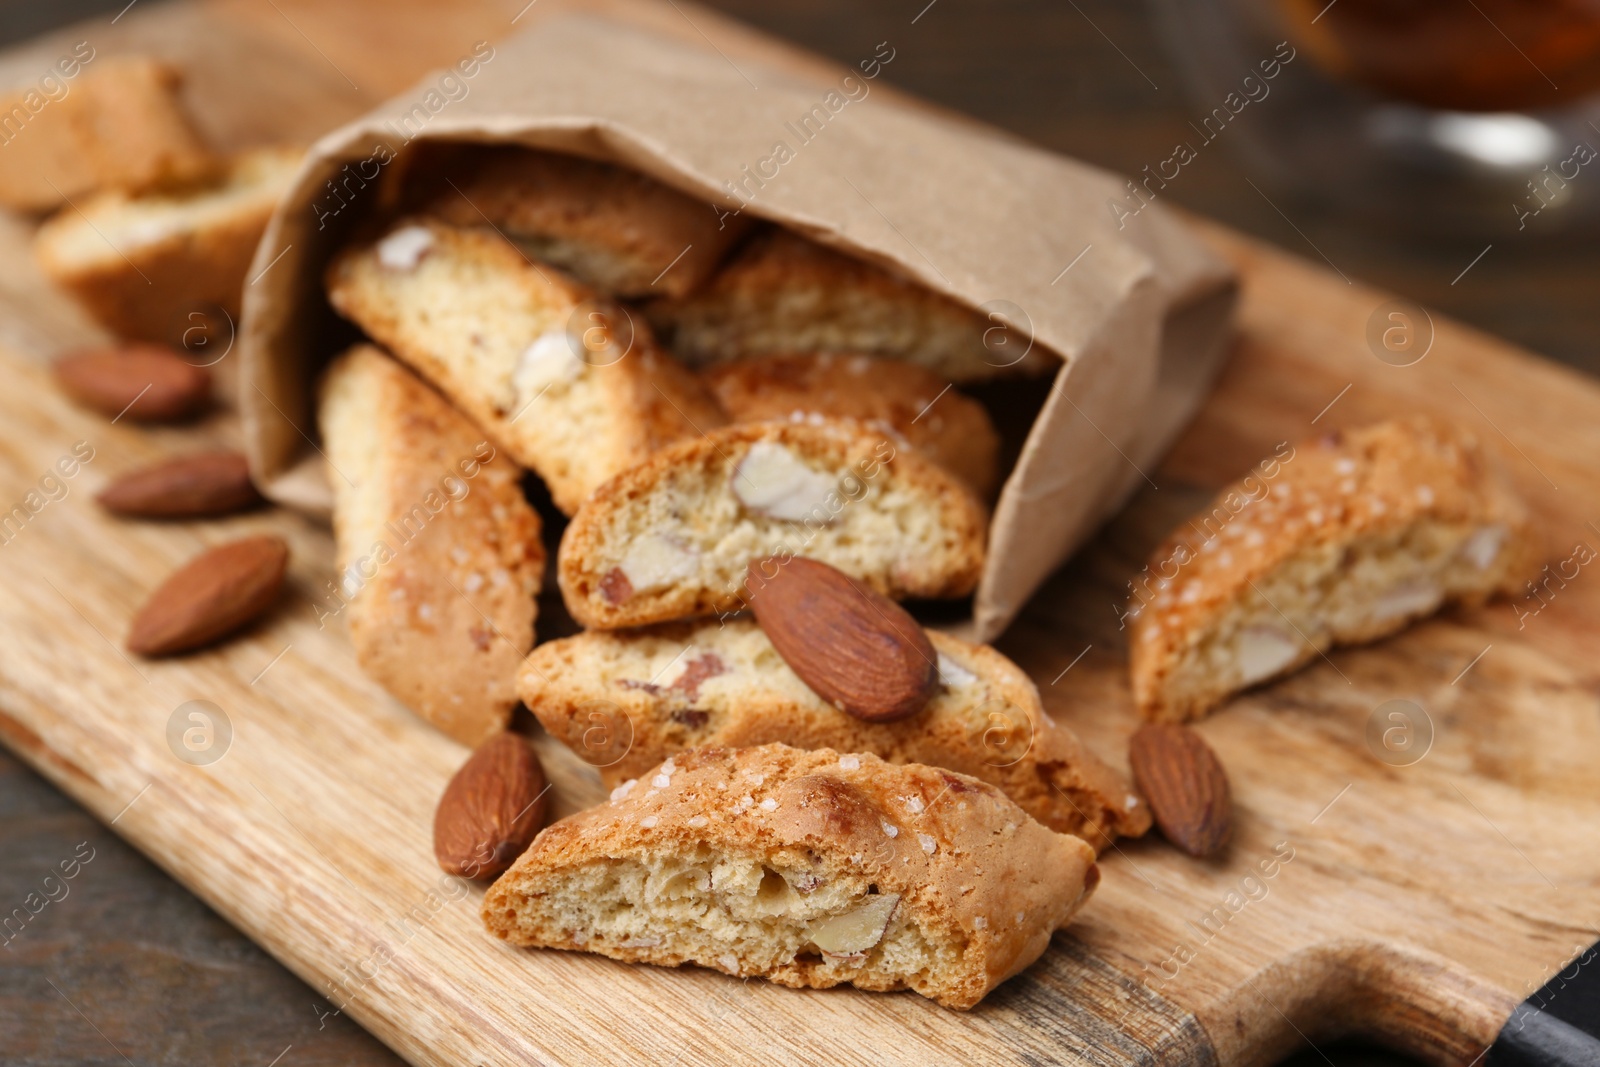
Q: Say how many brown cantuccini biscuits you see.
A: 11